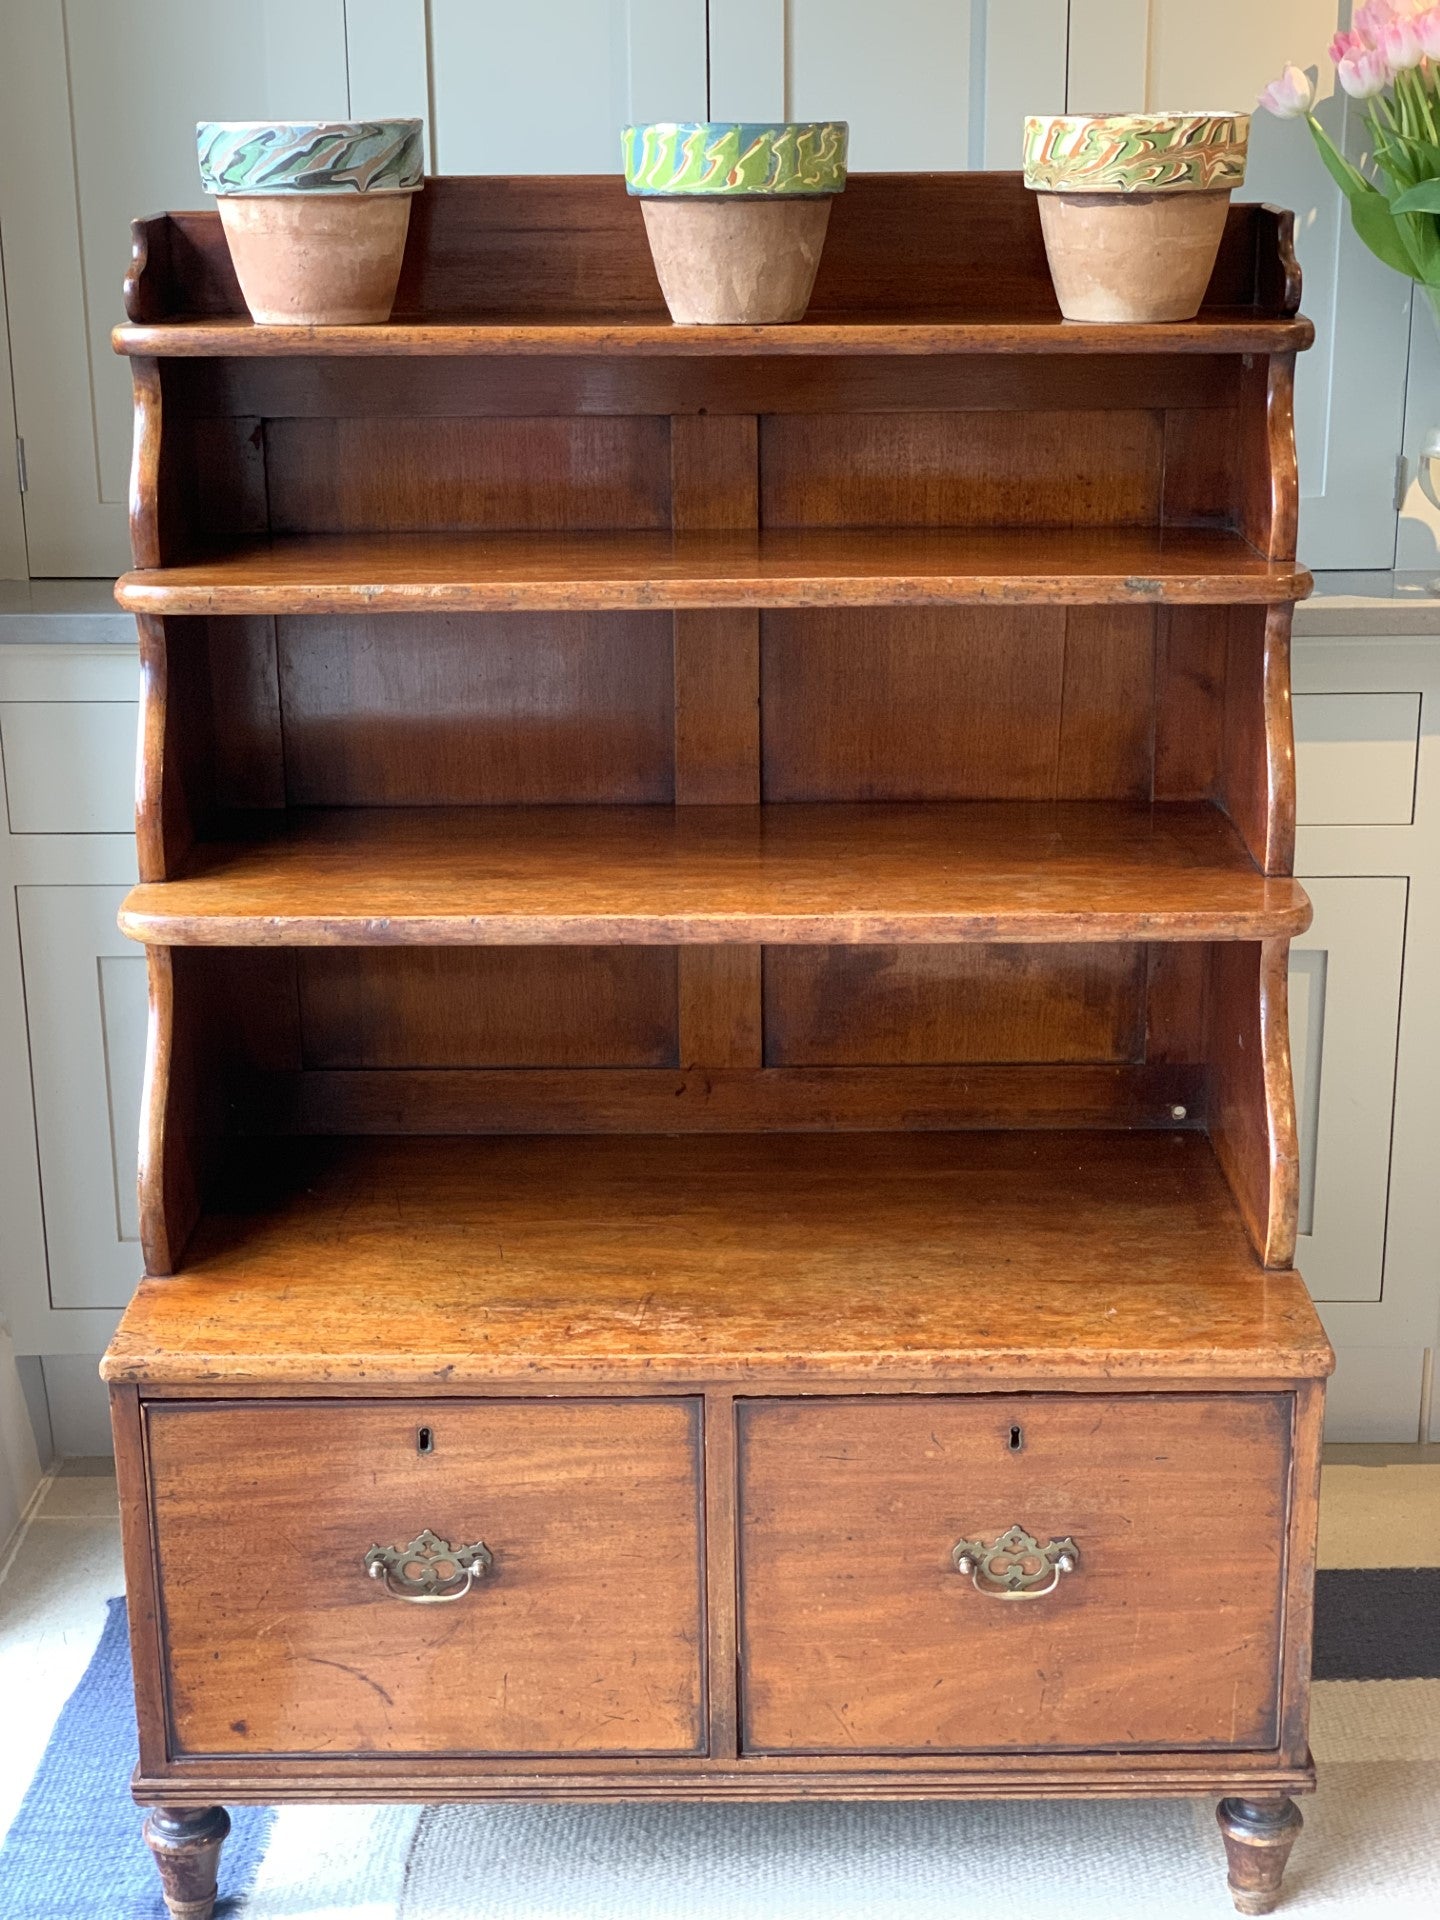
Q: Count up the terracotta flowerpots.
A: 3